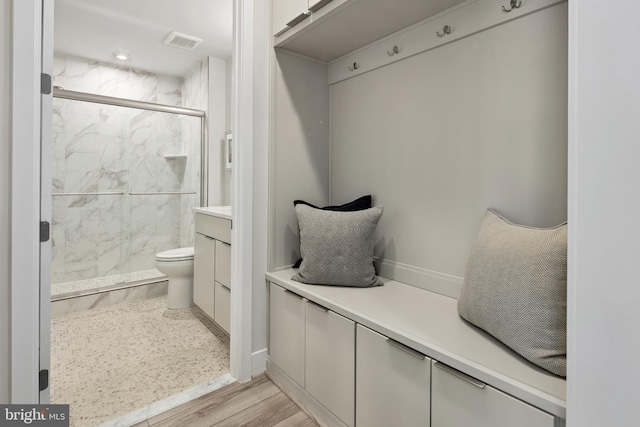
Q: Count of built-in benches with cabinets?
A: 1